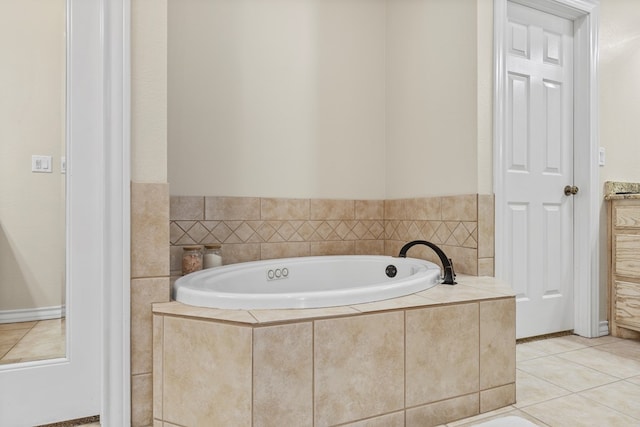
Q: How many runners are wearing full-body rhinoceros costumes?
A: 0